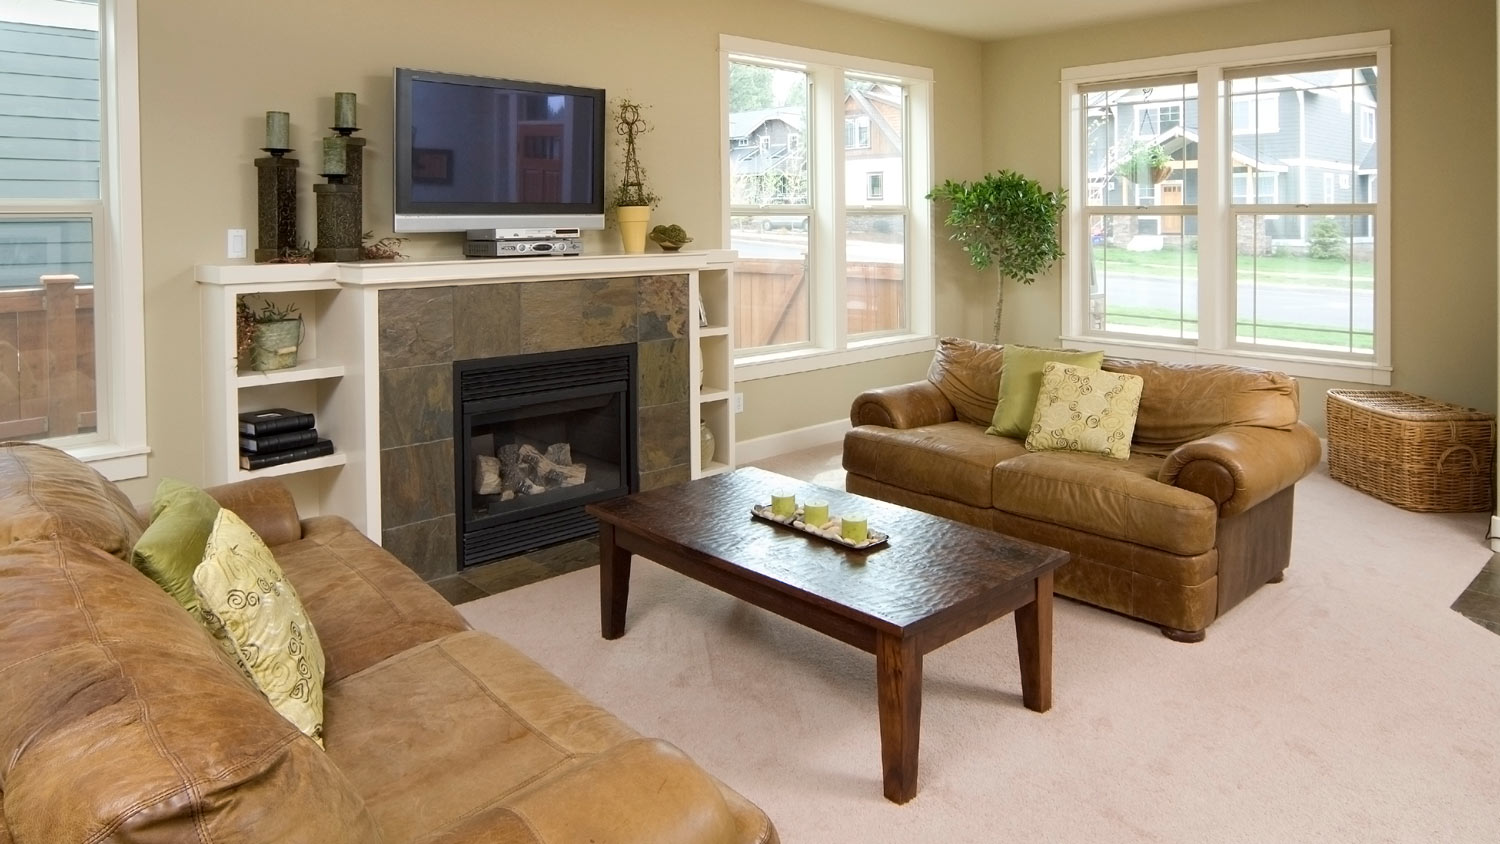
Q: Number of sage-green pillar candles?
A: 3